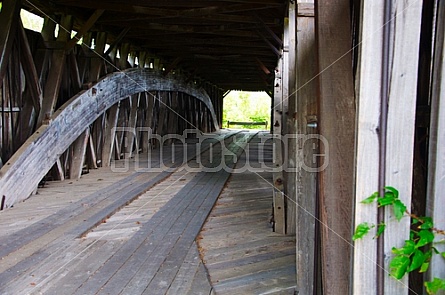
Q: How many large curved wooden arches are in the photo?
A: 1